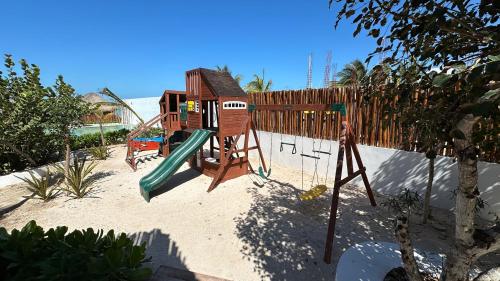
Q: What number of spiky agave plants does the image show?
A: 3